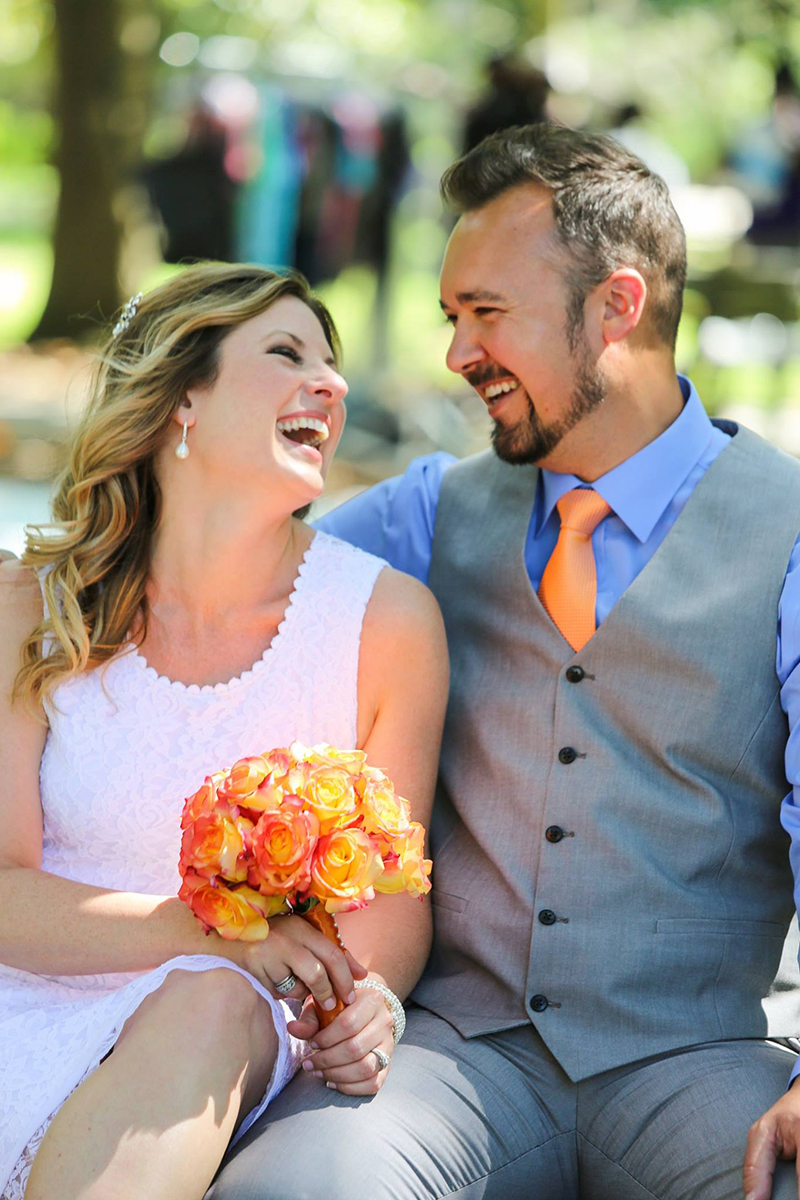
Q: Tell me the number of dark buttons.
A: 5